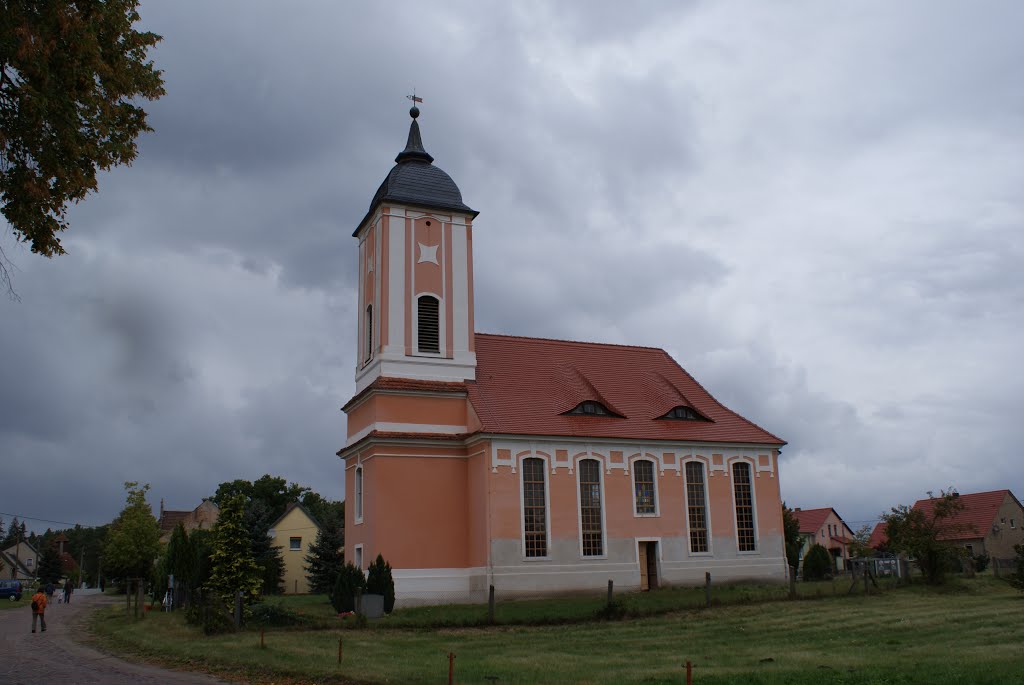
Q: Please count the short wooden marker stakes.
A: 4